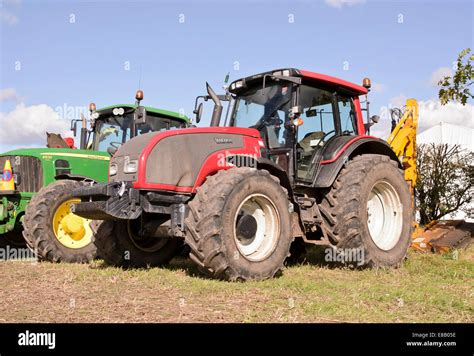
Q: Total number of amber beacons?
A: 3